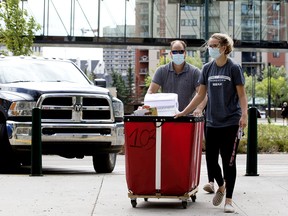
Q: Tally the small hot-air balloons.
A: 0